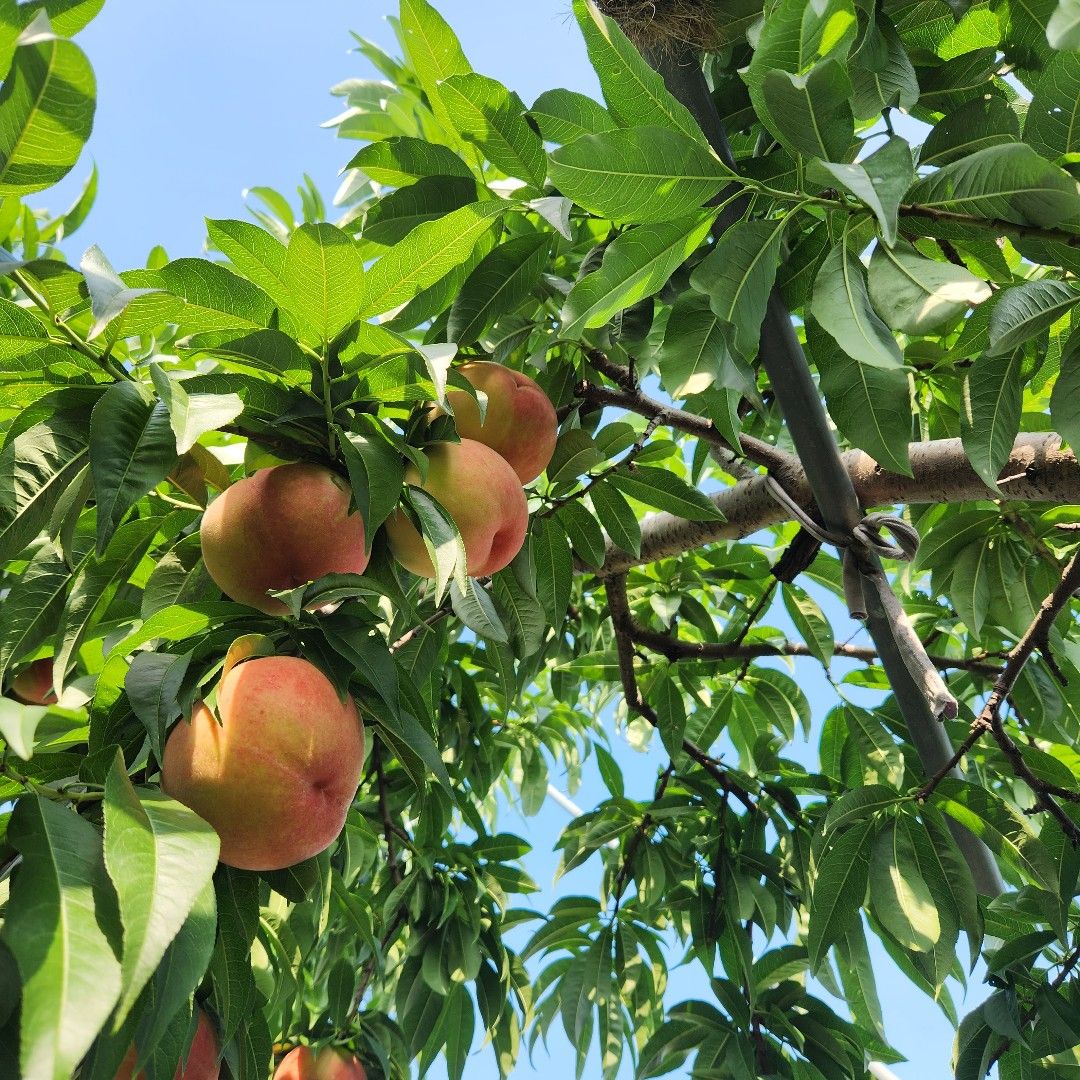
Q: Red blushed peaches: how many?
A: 7